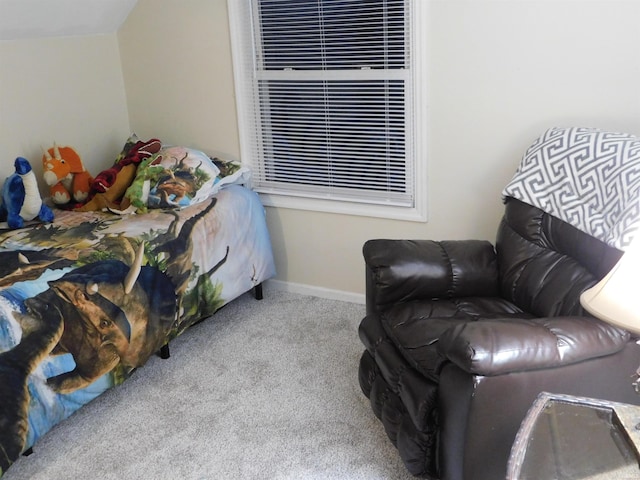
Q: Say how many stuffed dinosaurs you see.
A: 4